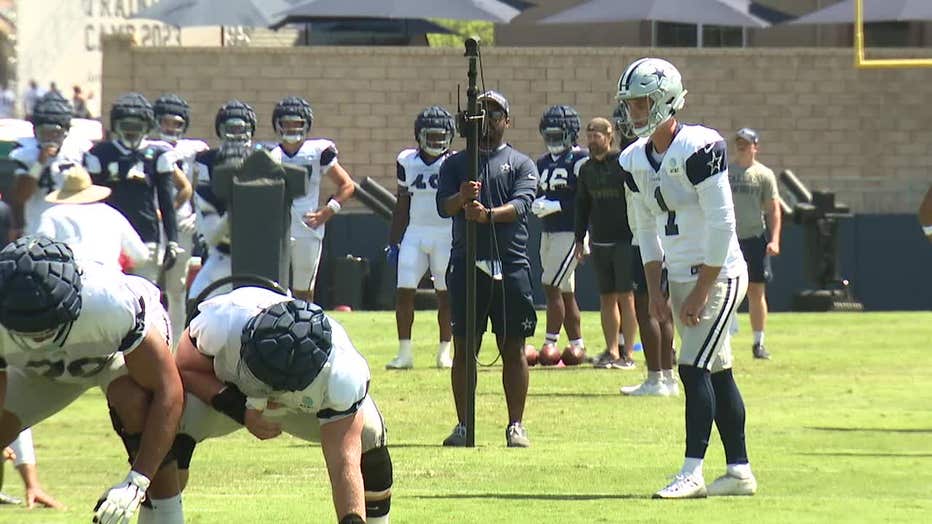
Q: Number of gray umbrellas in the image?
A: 4